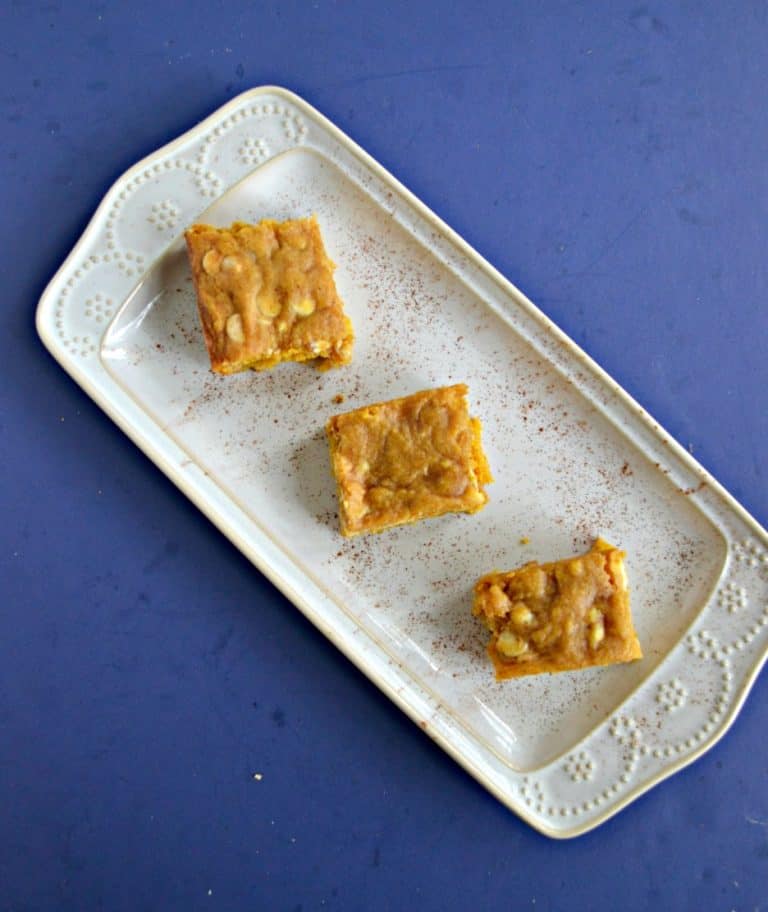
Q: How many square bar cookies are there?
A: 3